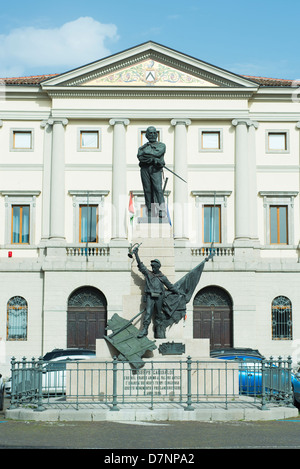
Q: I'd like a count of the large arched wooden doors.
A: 2